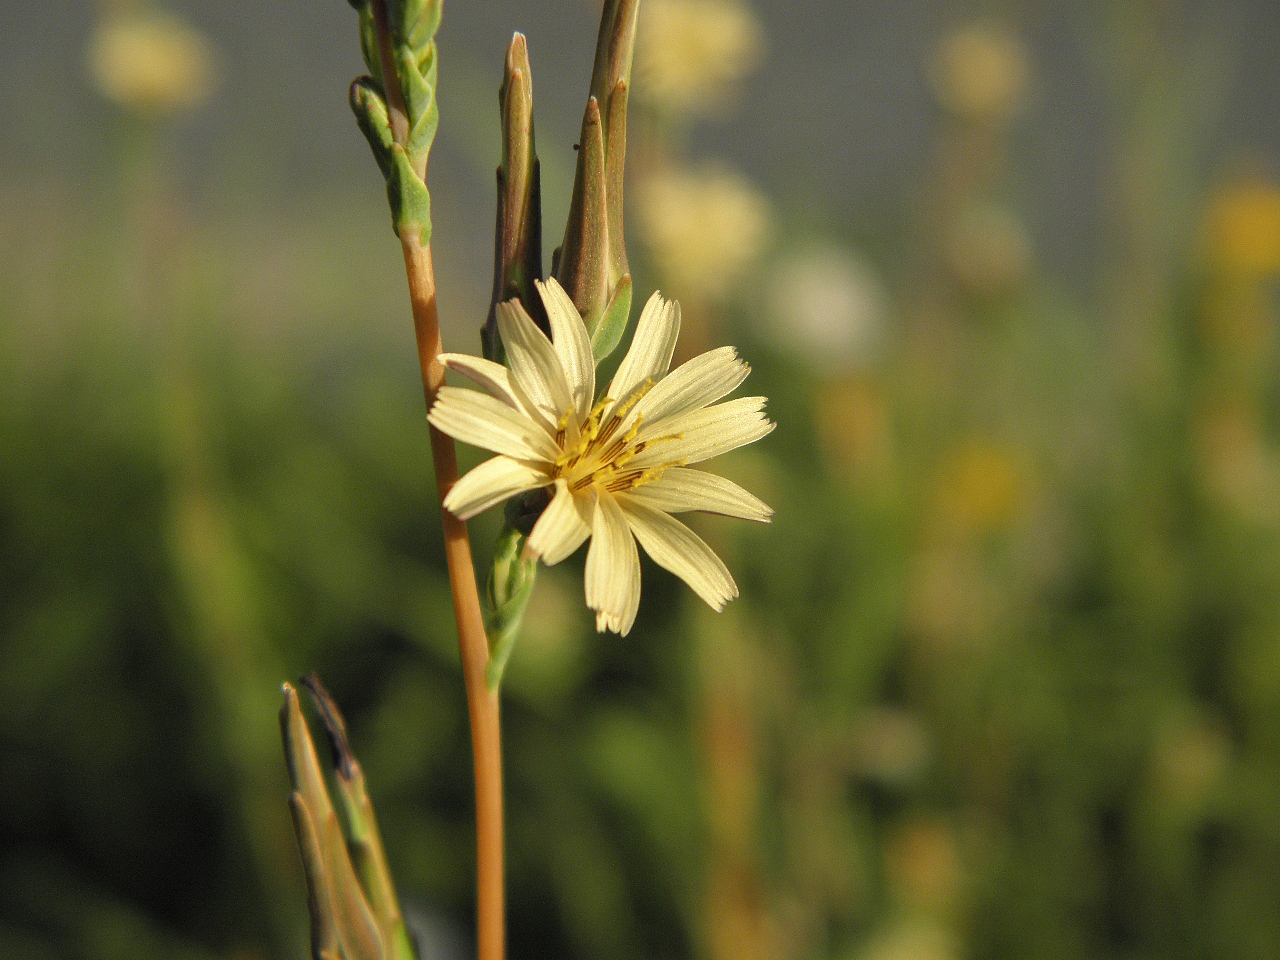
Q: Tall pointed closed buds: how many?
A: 4